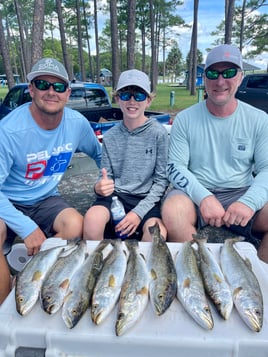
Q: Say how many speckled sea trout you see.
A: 9